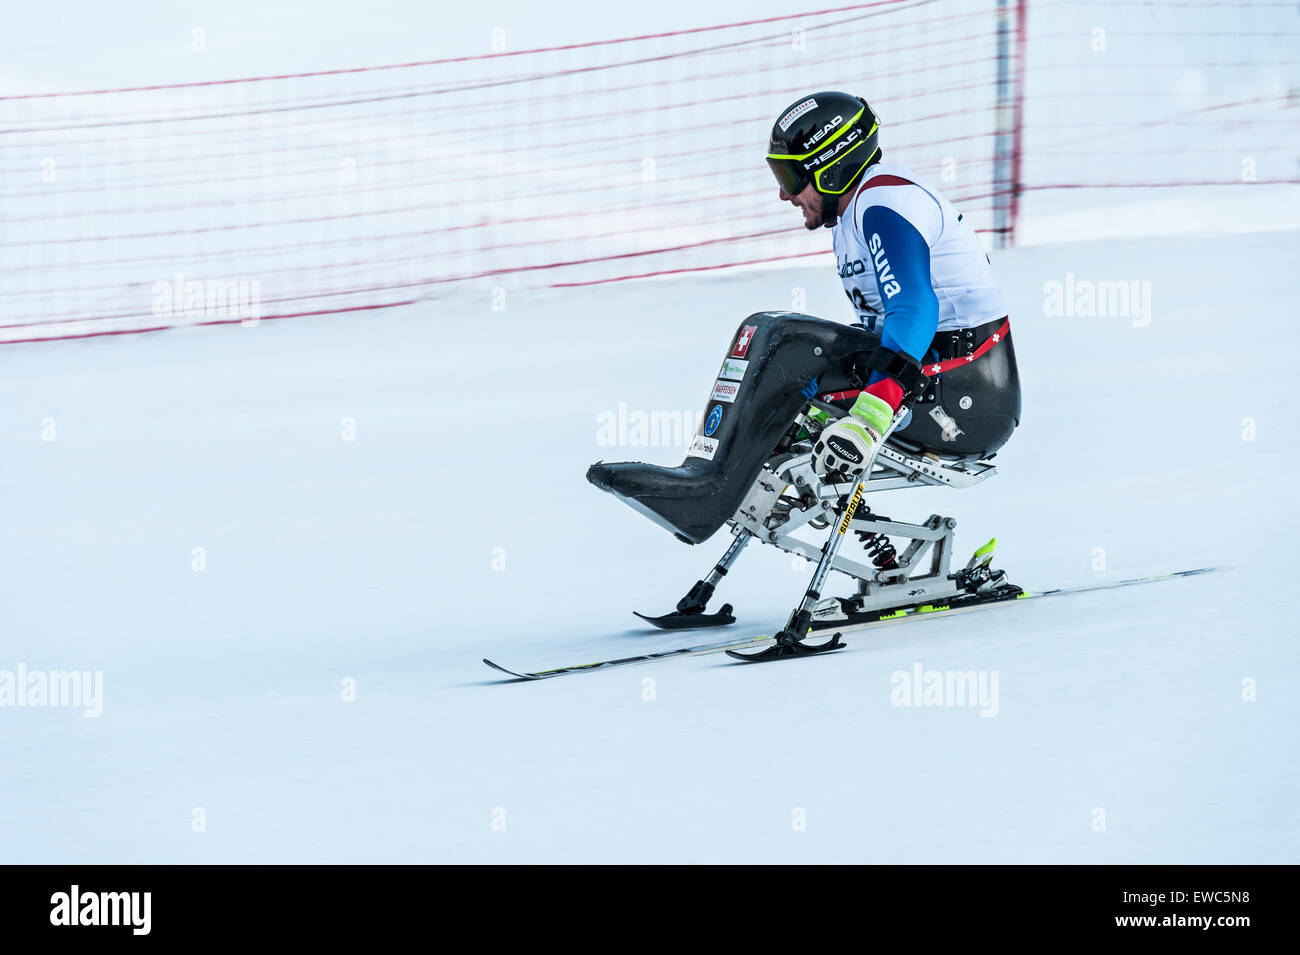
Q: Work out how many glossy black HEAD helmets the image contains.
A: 1